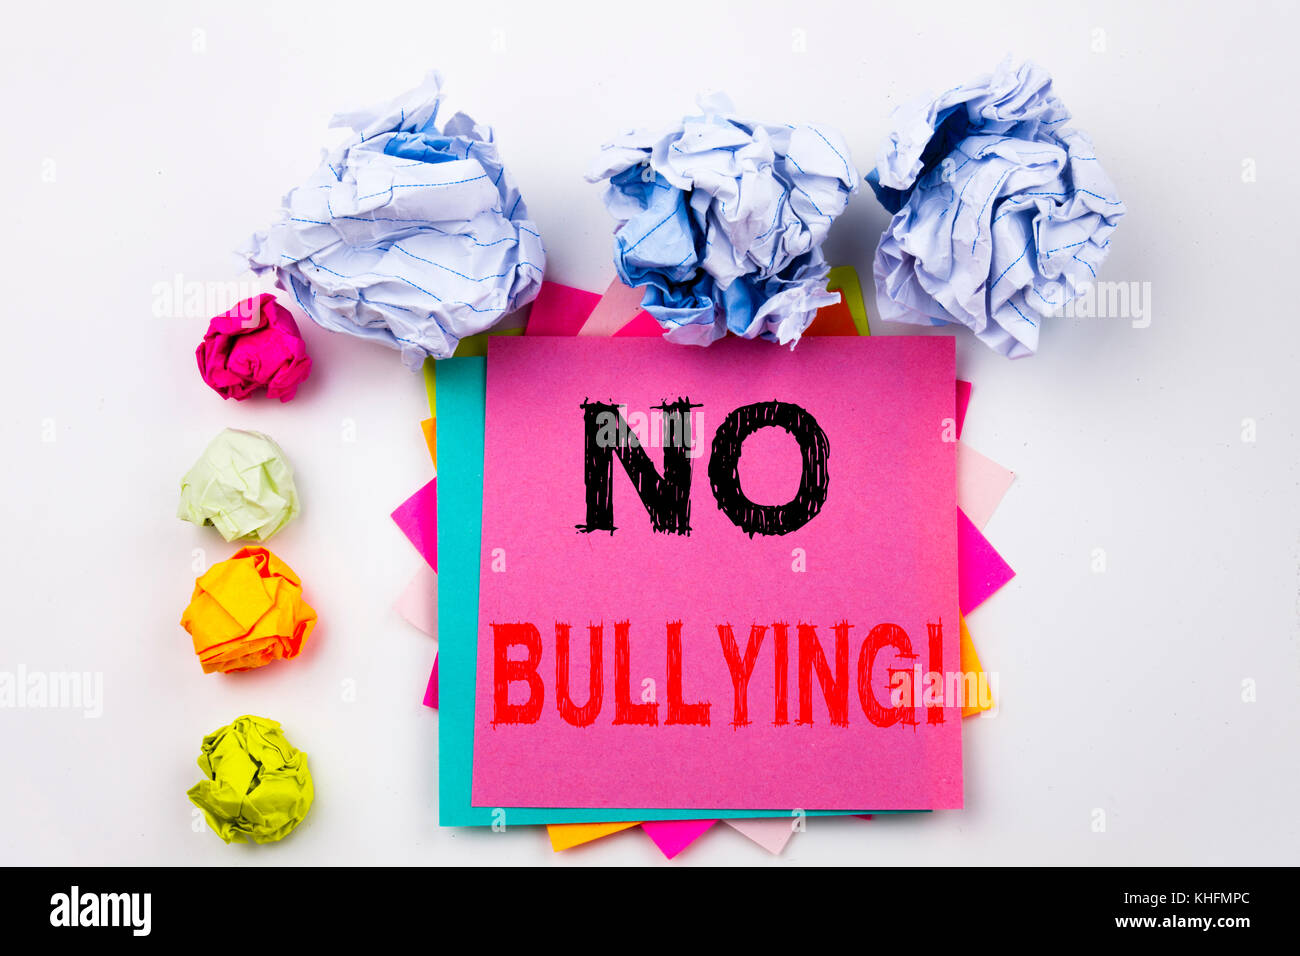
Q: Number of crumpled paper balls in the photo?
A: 7